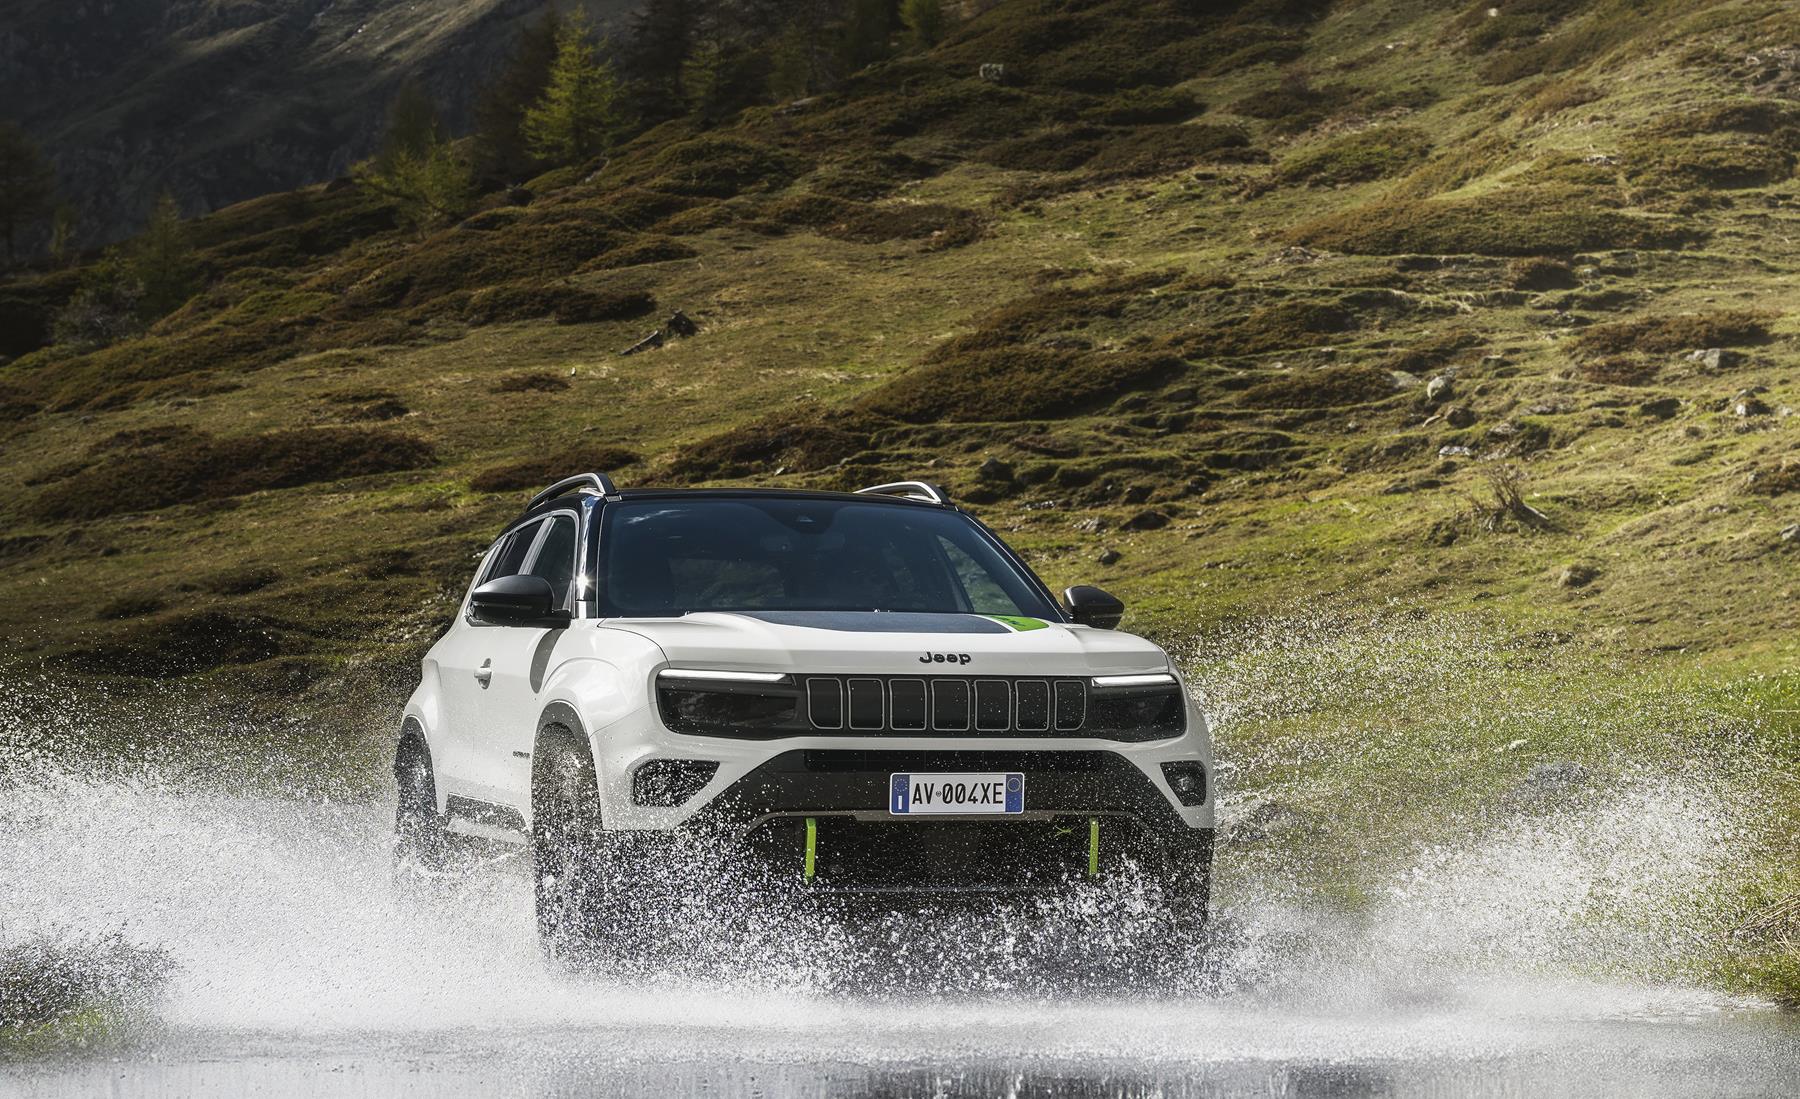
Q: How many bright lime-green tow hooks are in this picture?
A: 2